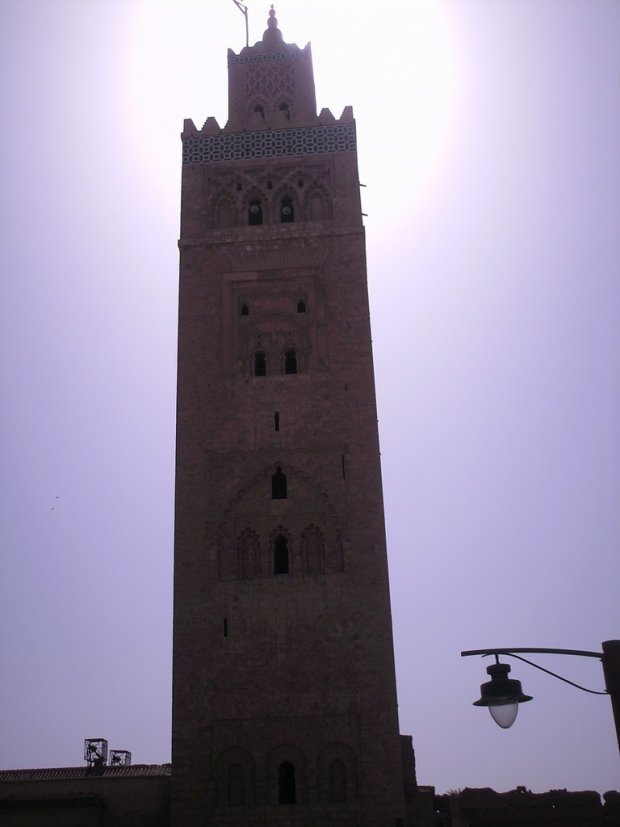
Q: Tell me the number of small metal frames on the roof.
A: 2